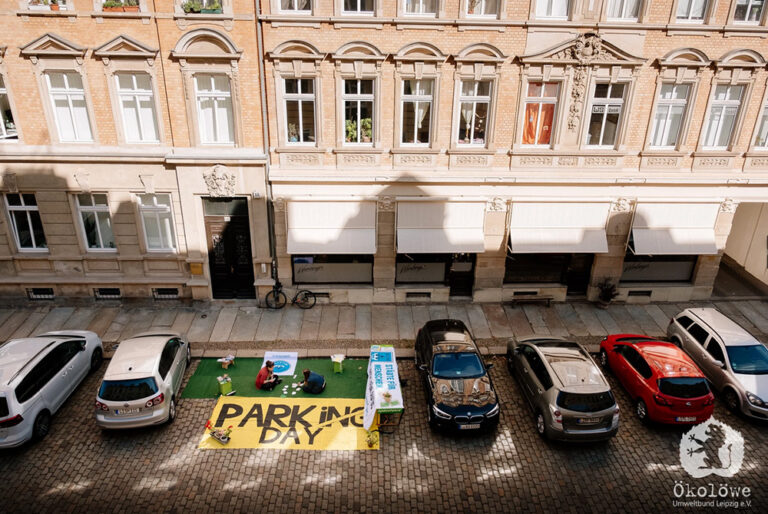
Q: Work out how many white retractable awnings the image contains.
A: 4